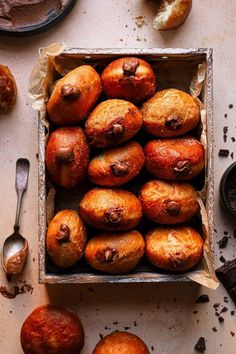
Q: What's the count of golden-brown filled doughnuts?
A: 12